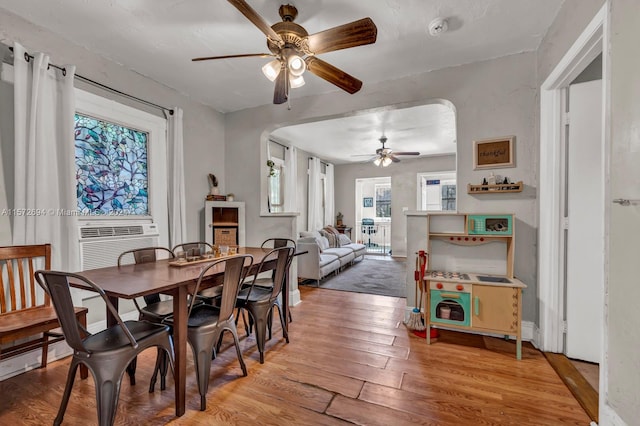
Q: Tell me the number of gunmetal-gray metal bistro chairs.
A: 6